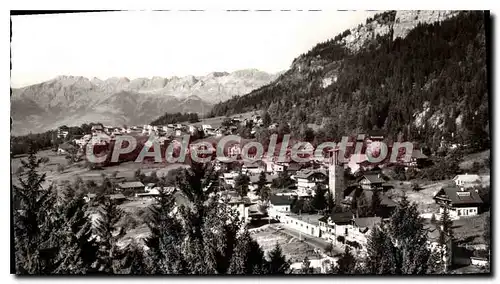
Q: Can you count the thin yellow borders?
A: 0